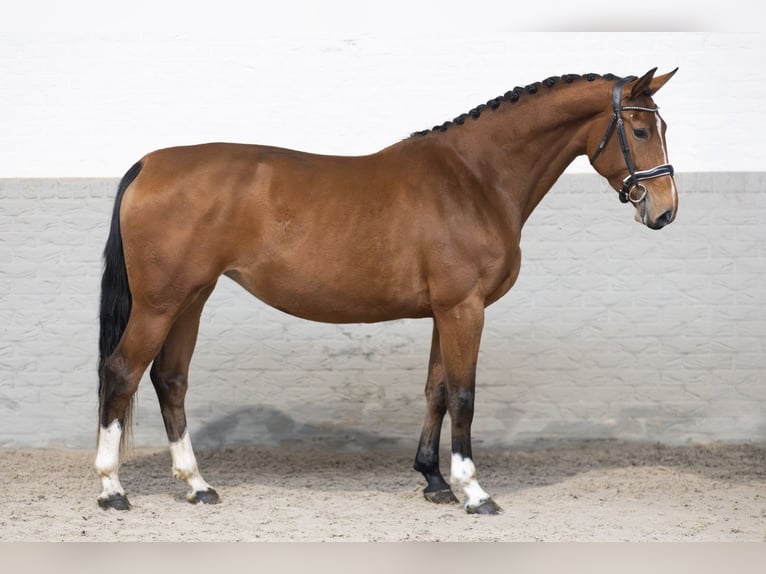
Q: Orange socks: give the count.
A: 0